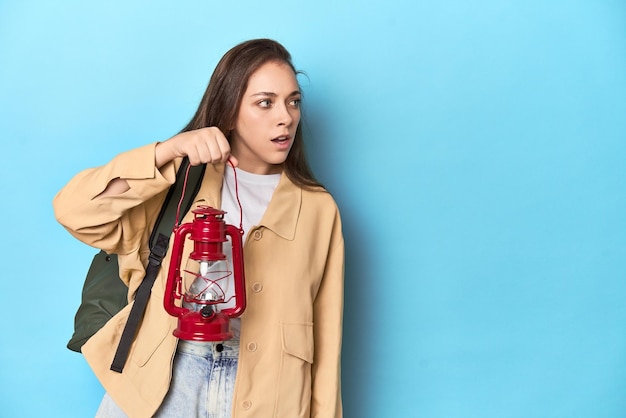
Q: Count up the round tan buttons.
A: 4